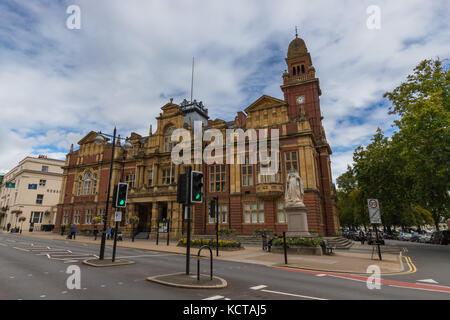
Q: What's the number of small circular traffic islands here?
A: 2